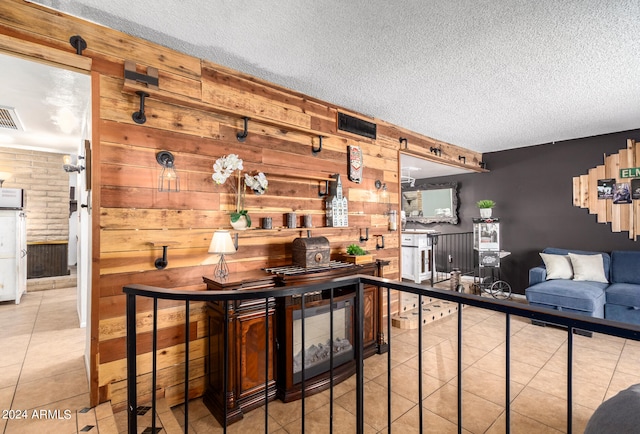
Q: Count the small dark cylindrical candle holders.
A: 3